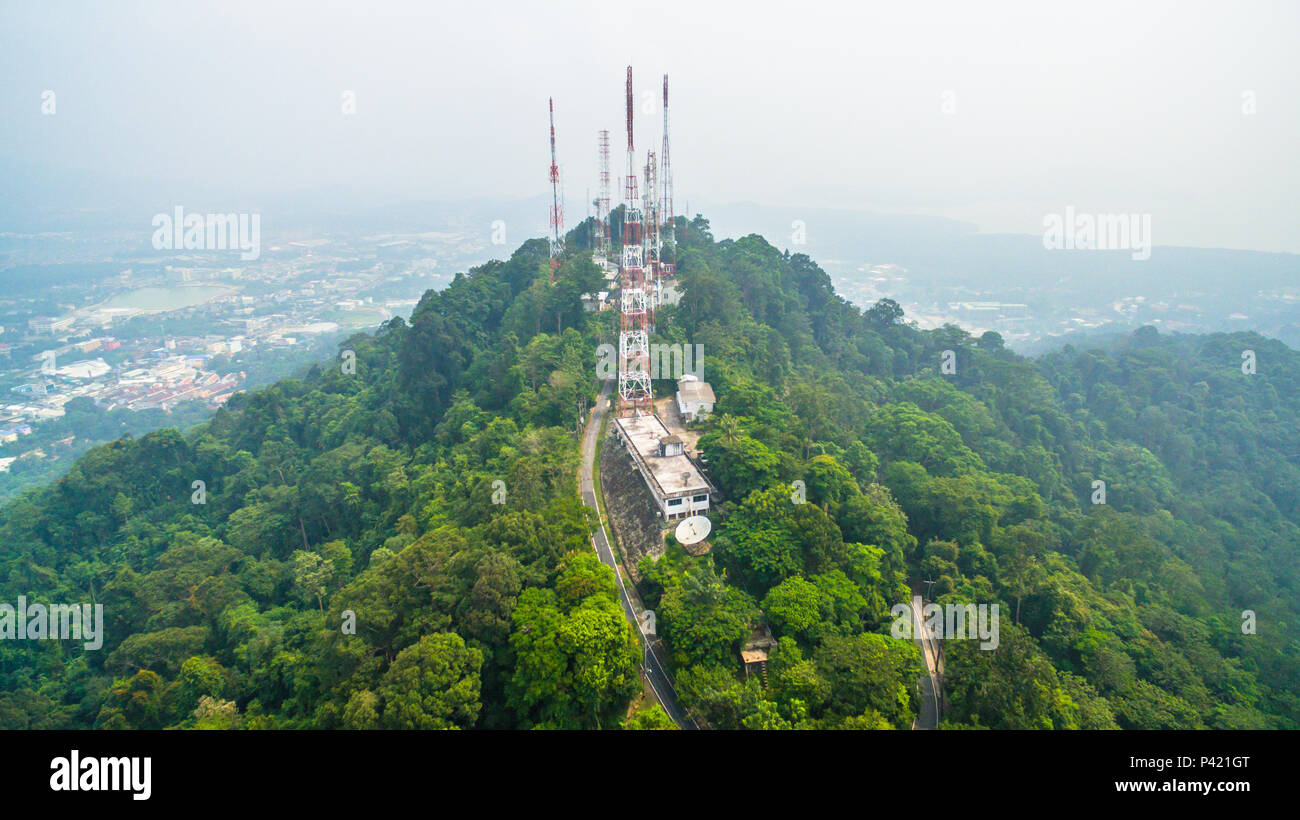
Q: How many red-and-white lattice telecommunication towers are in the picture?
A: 5